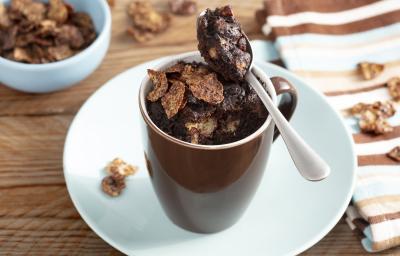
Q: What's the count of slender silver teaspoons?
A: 1